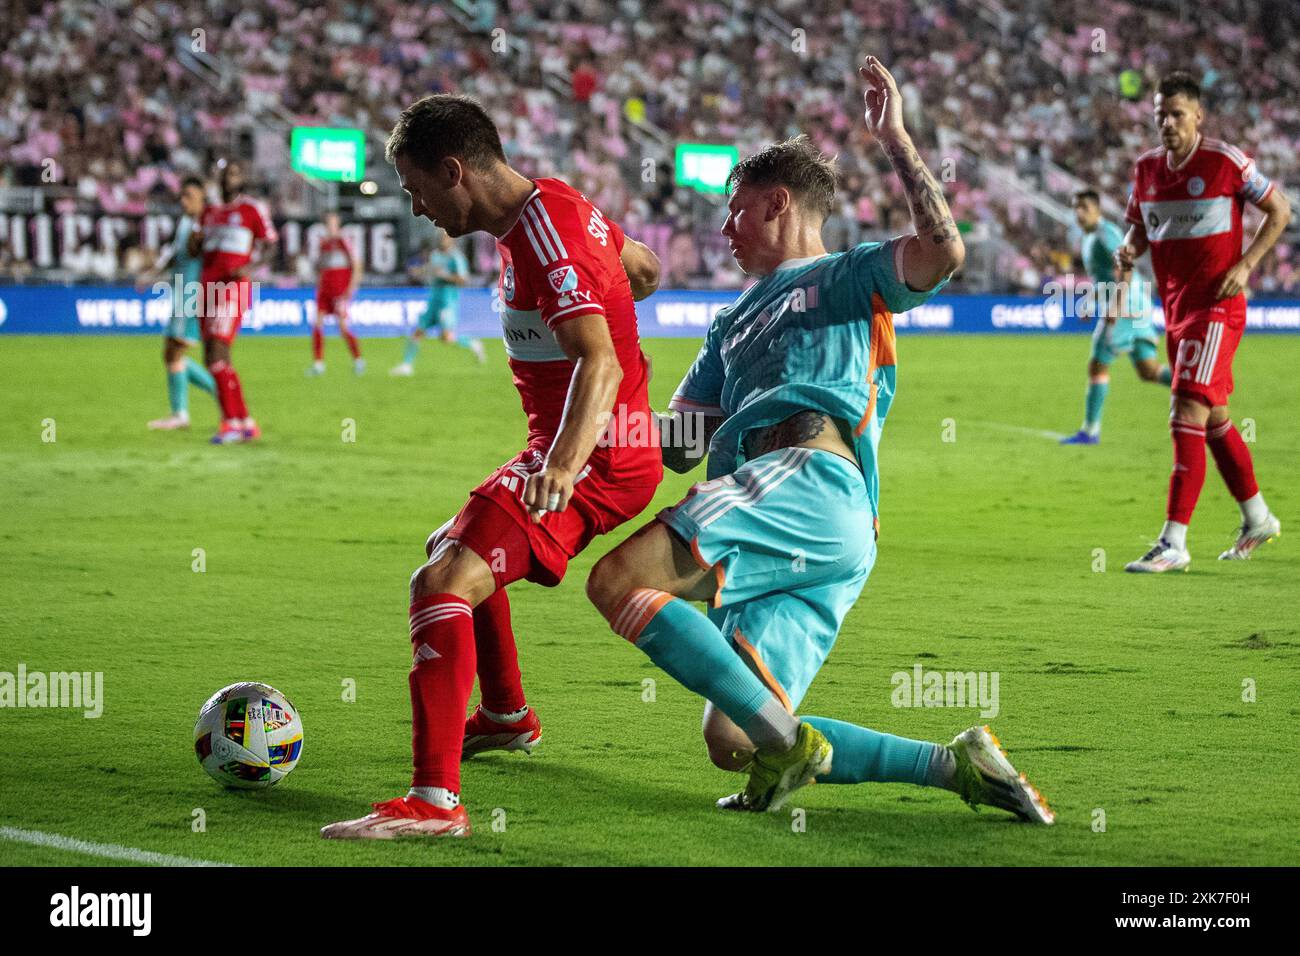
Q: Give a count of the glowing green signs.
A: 2